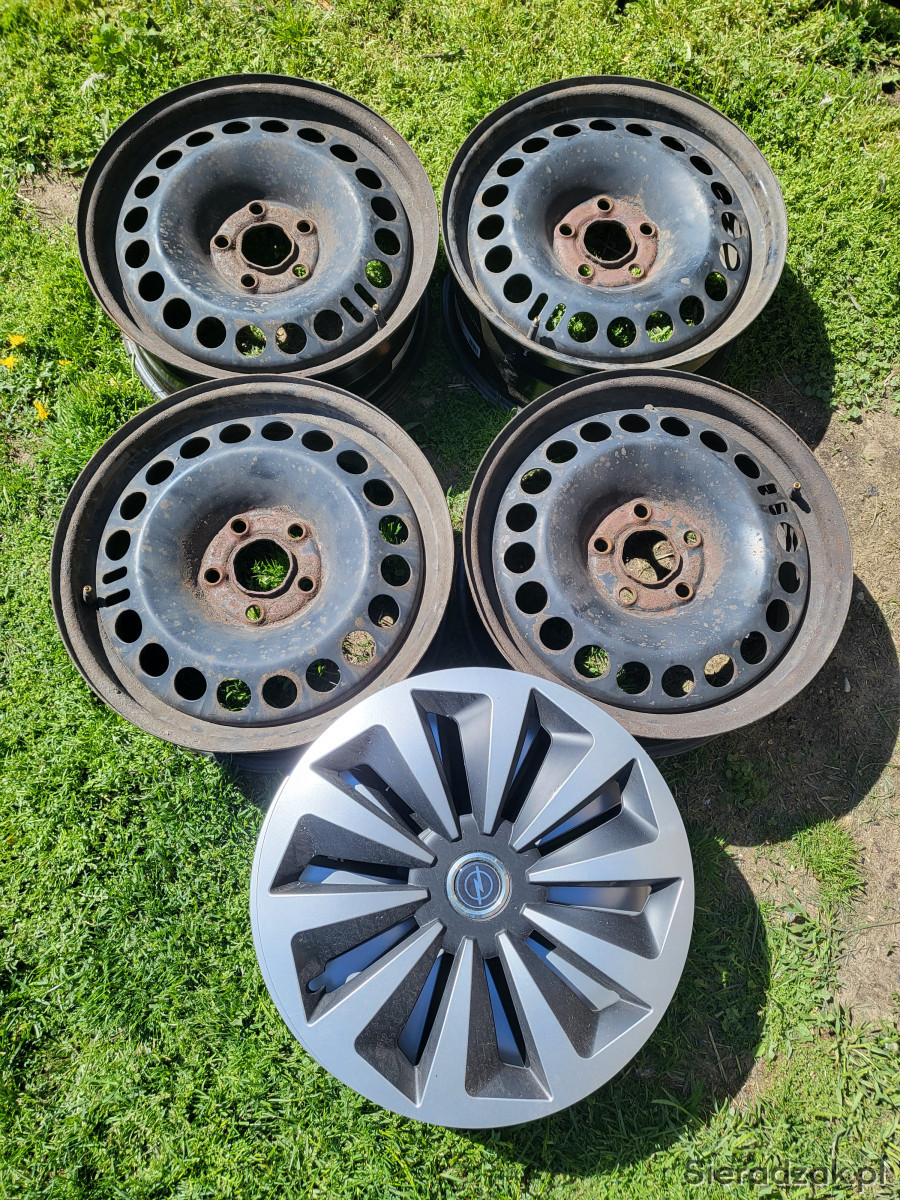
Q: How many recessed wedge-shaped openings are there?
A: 10